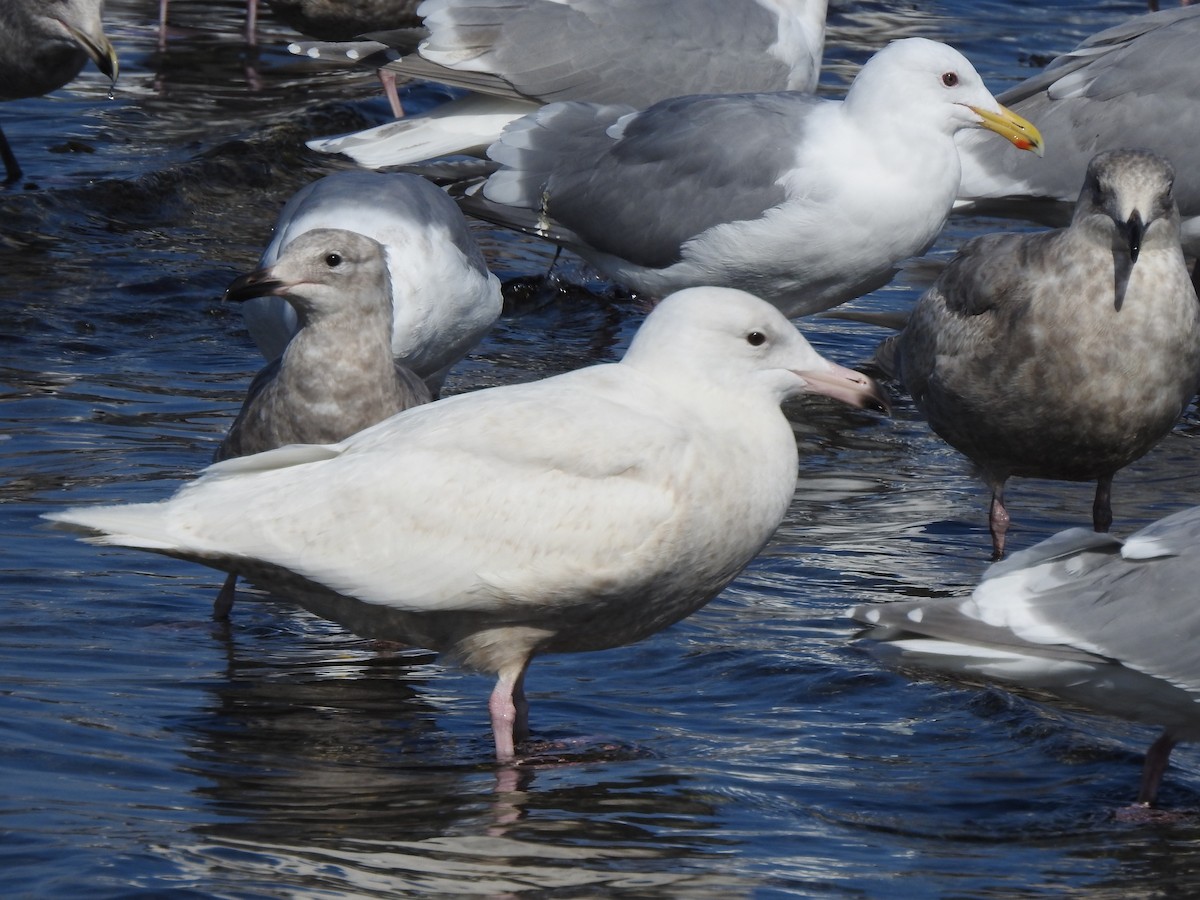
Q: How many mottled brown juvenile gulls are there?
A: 2